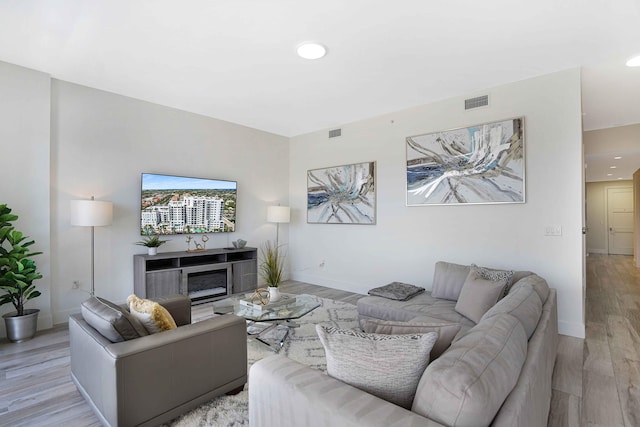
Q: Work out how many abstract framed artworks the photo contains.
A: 2